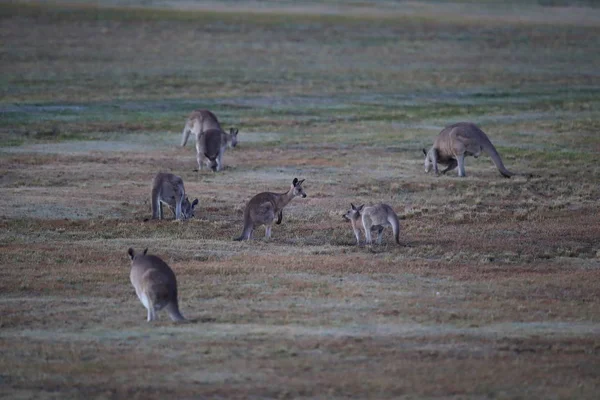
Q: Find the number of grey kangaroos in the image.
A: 7